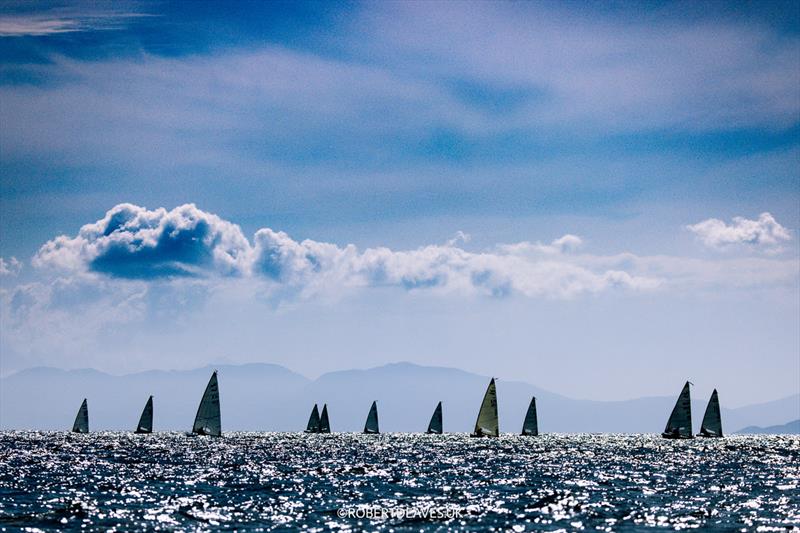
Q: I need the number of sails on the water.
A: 11